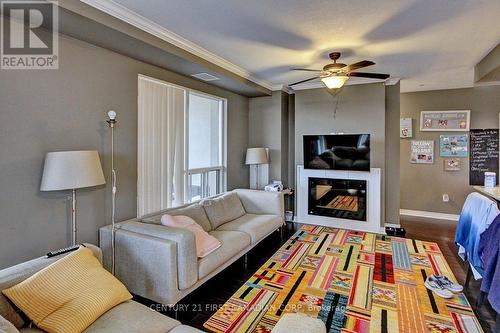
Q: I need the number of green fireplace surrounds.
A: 0